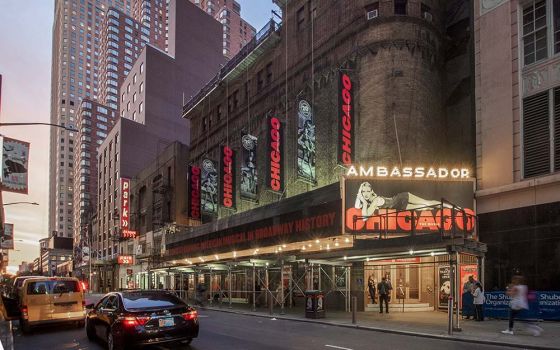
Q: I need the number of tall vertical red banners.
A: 4